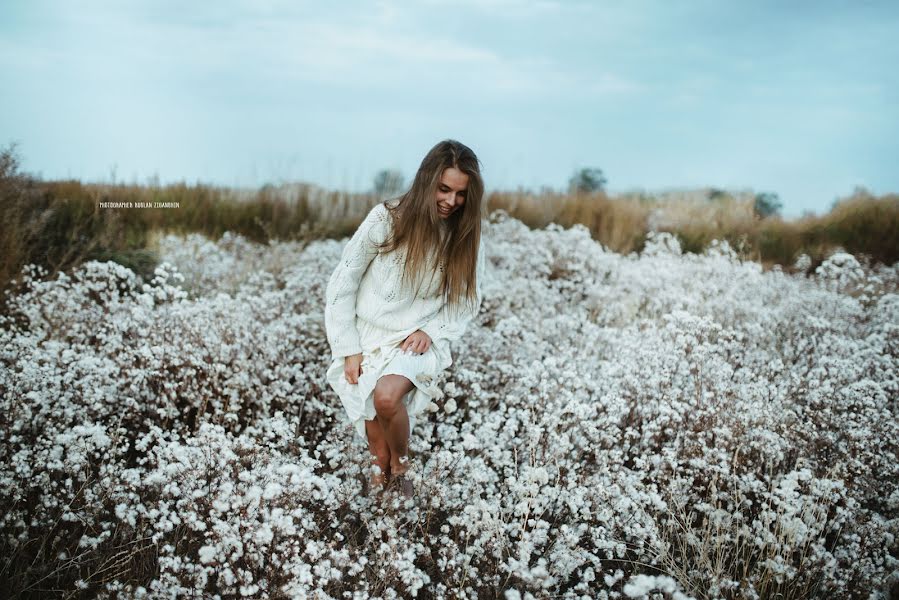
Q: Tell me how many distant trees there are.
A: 3